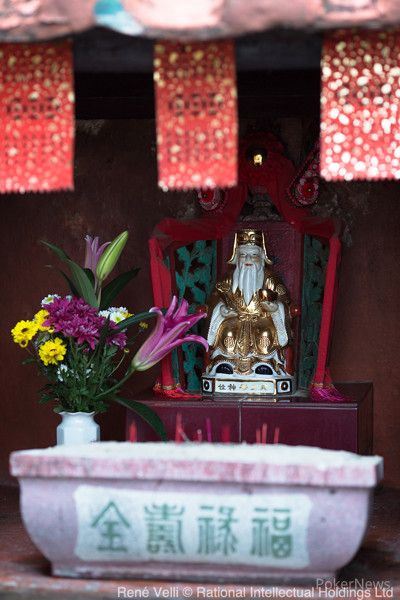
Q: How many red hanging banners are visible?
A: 3